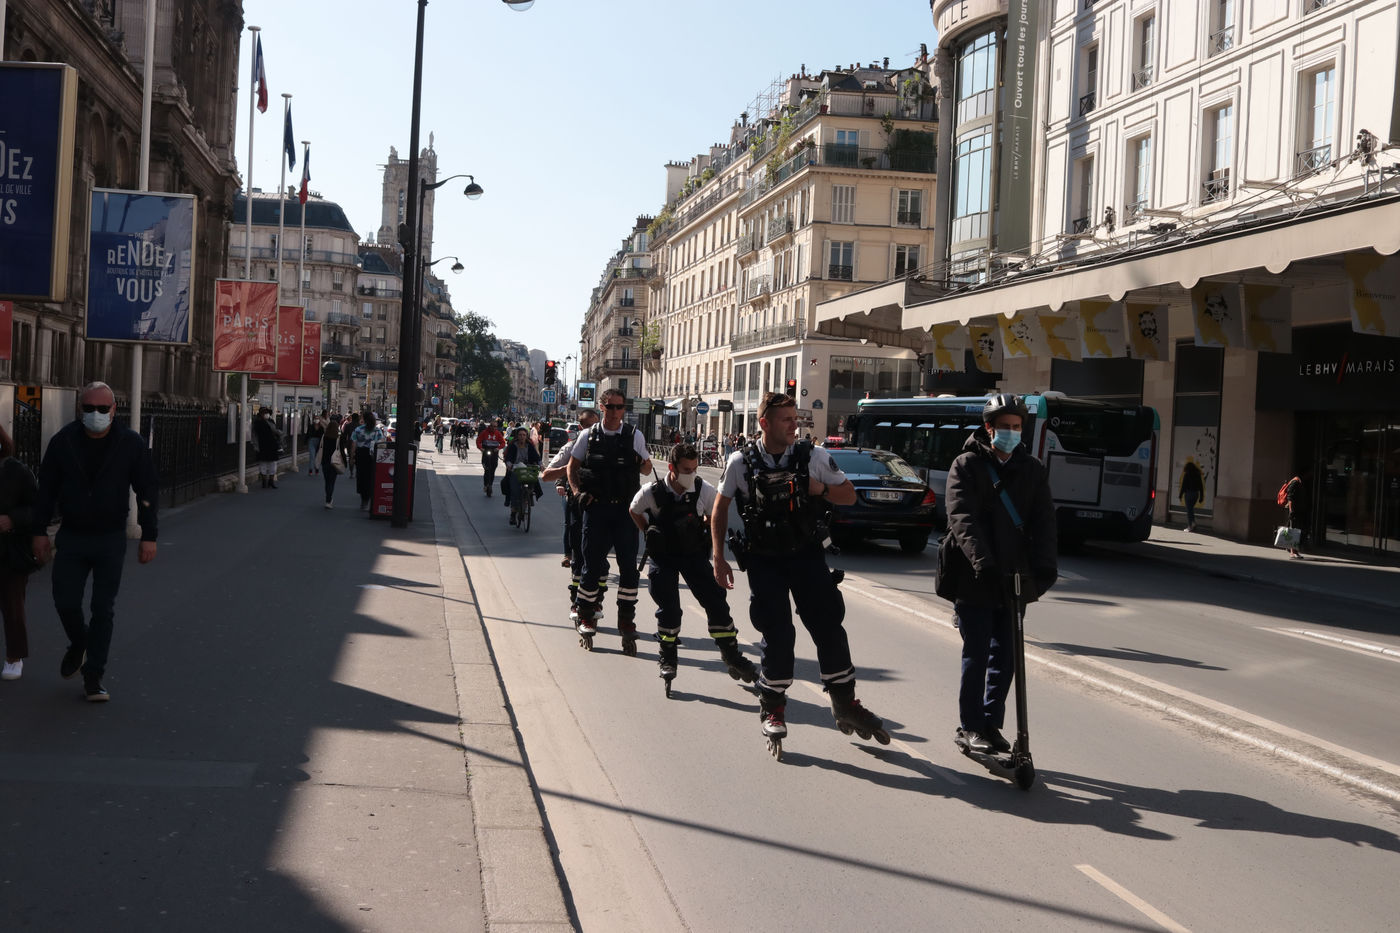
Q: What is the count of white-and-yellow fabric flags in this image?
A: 9